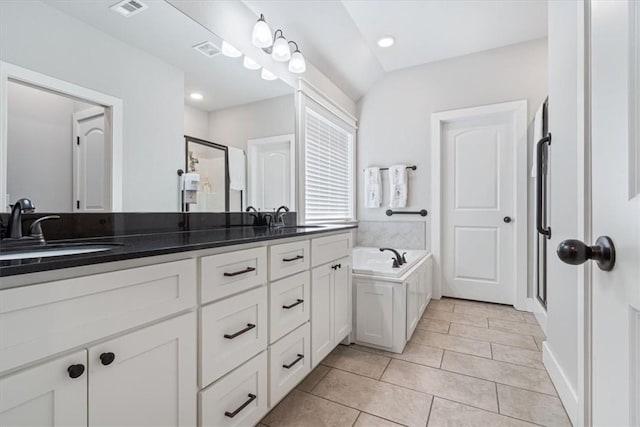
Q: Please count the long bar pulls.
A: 6